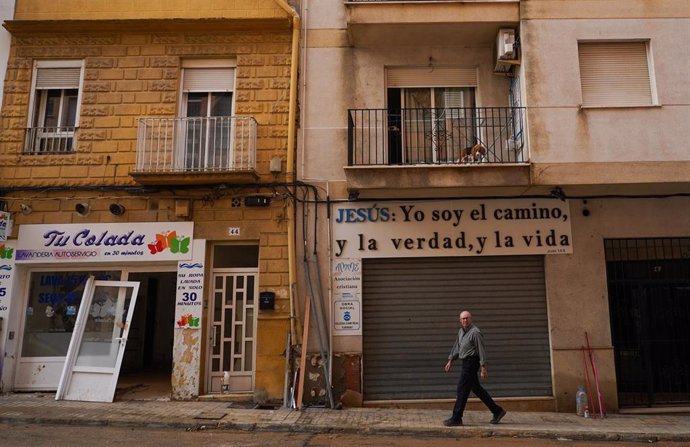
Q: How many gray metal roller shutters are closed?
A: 1